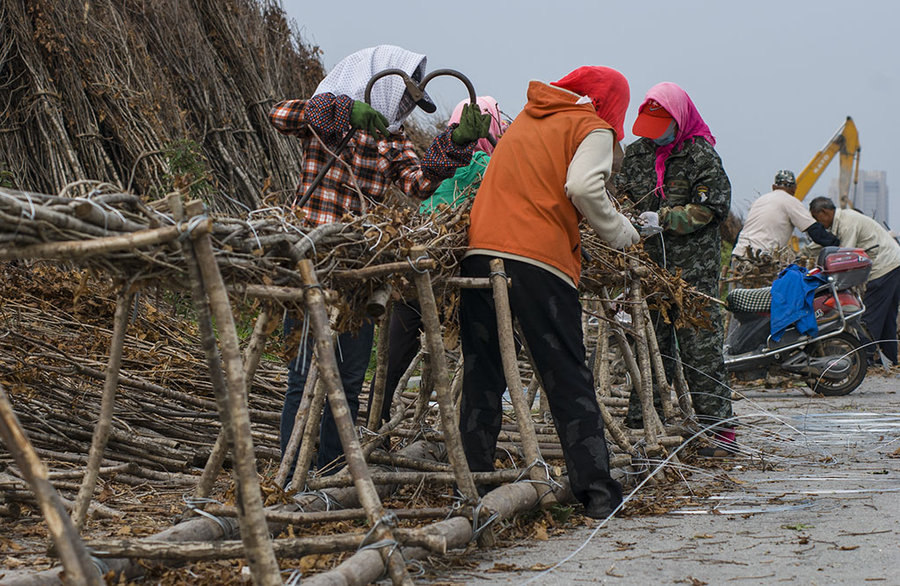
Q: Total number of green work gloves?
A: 2